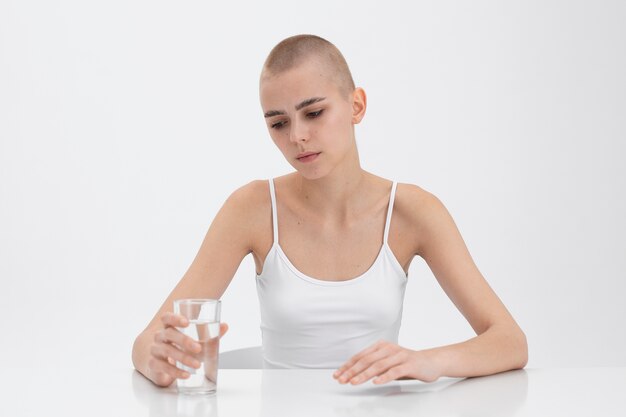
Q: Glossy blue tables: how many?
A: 0